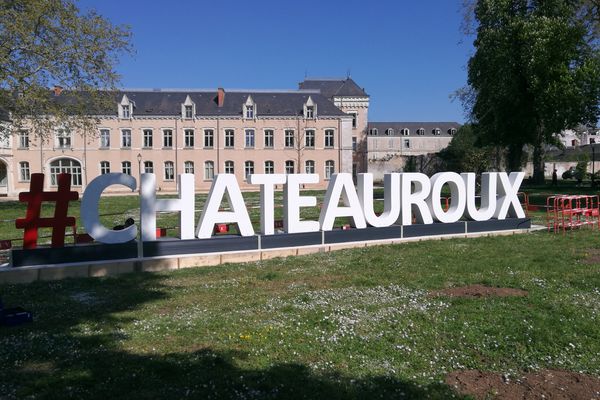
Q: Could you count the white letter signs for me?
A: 11